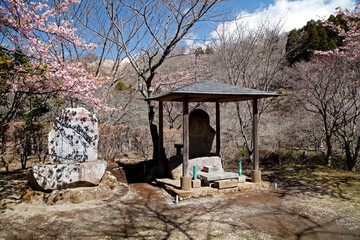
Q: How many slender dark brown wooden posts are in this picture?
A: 4